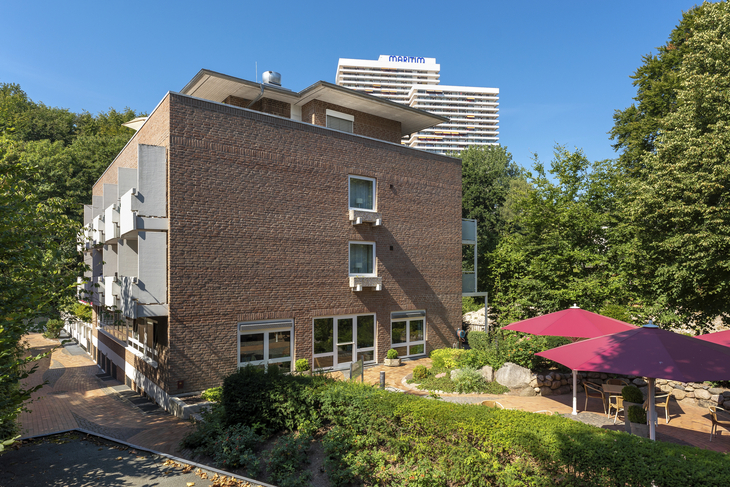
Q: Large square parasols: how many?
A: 3